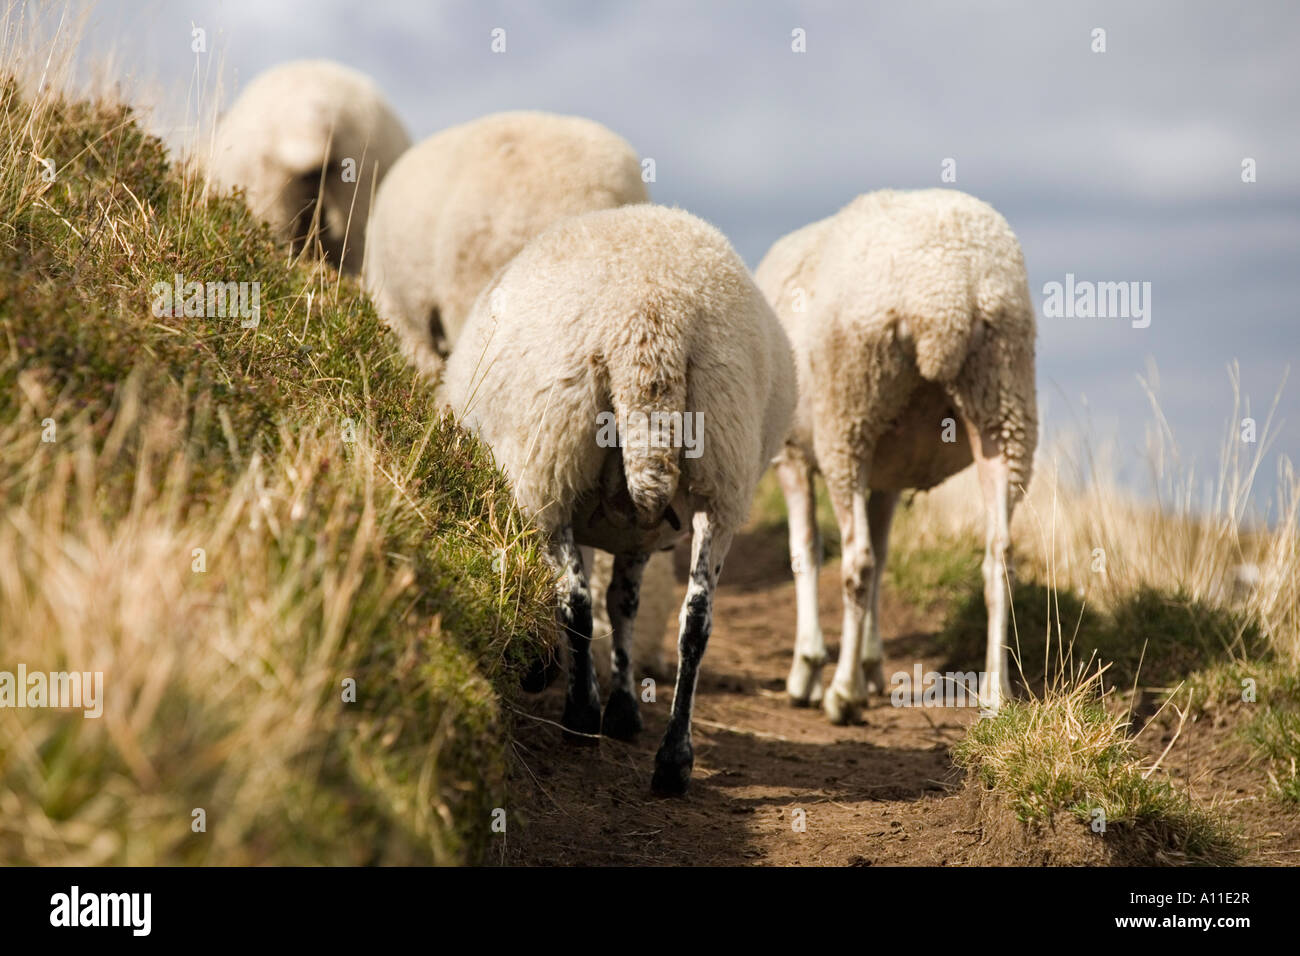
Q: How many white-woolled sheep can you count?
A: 4